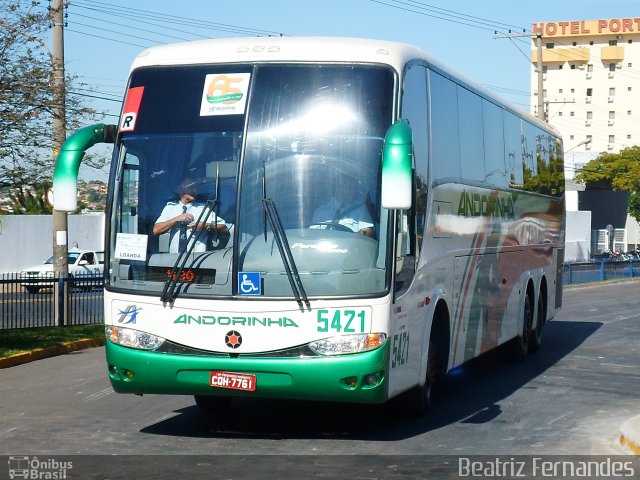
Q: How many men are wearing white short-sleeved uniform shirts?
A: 2